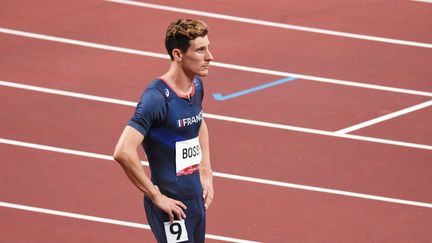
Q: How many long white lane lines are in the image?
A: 5